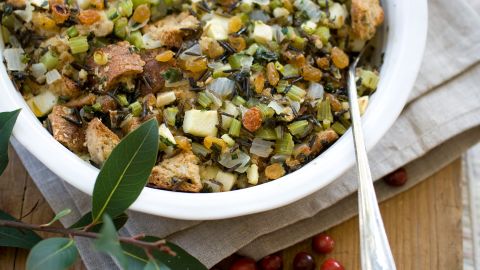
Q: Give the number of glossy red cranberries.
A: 6